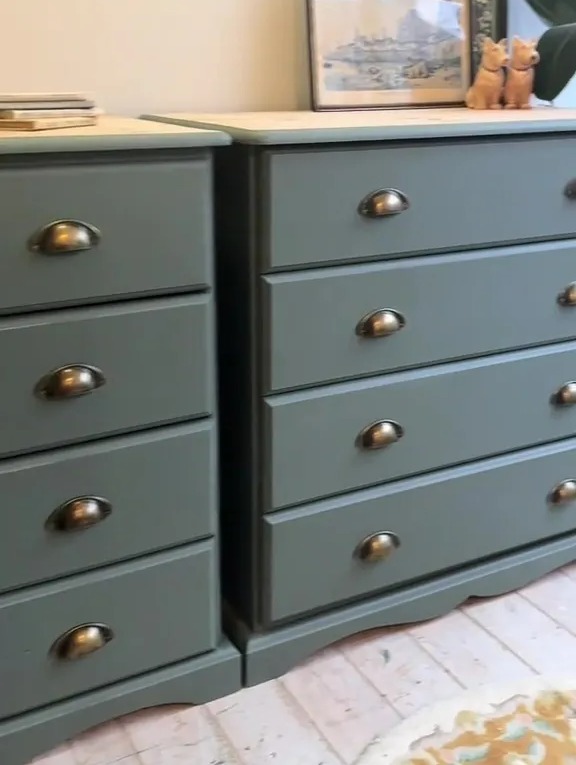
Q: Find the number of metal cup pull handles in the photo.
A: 12